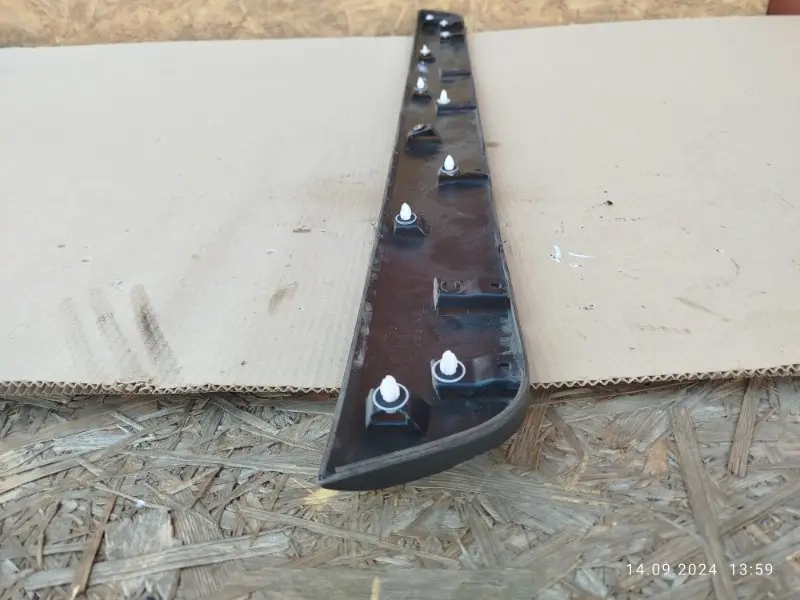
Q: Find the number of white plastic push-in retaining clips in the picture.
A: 10